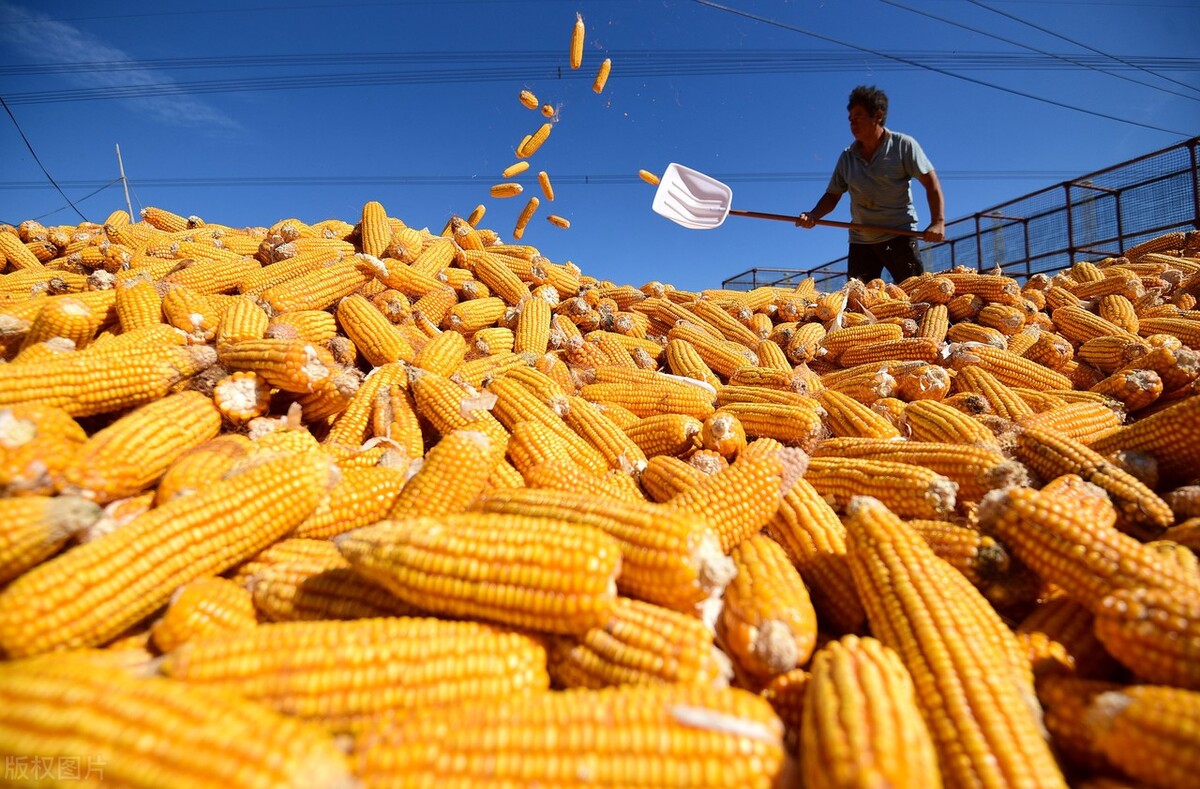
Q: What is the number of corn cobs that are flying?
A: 13